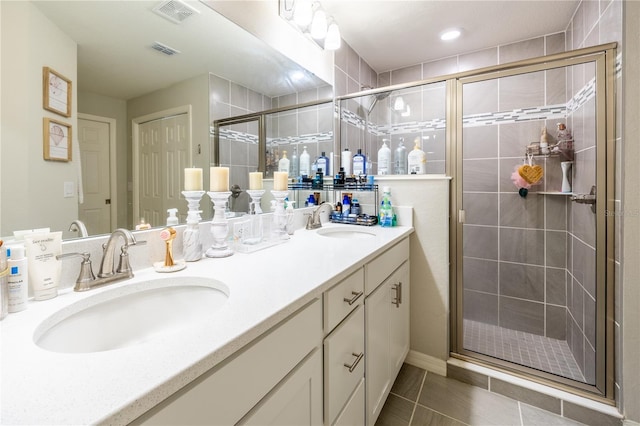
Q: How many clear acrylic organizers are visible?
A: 1